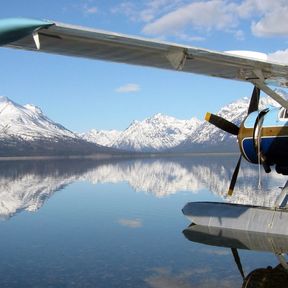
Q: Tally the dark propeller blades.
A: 3